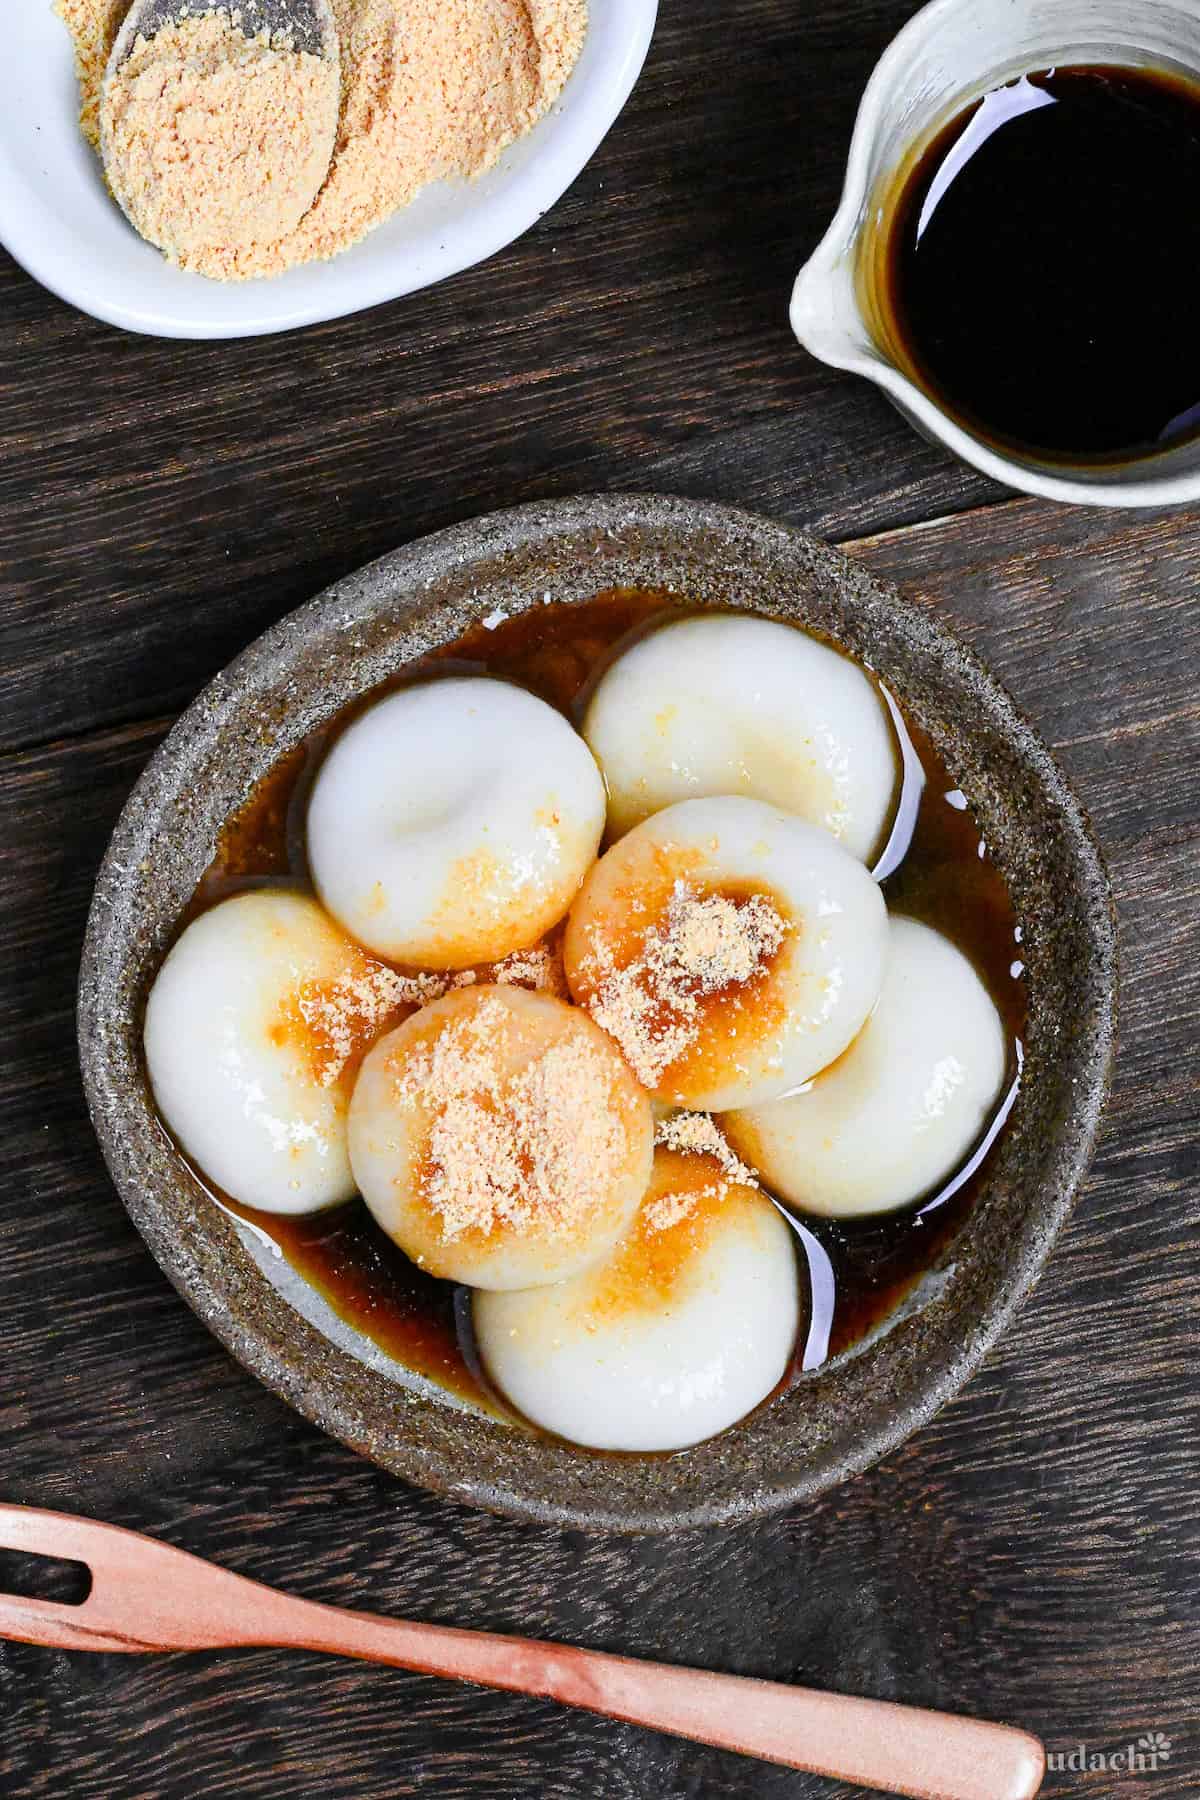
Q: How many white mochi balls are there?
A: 7